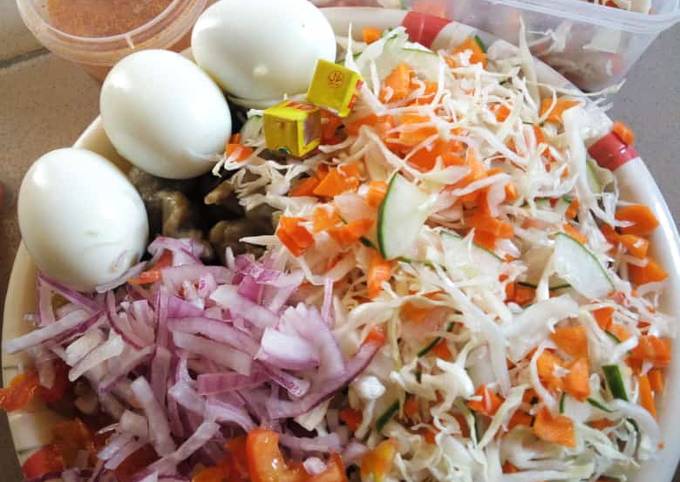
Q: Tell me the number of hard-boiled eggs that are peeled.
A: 3